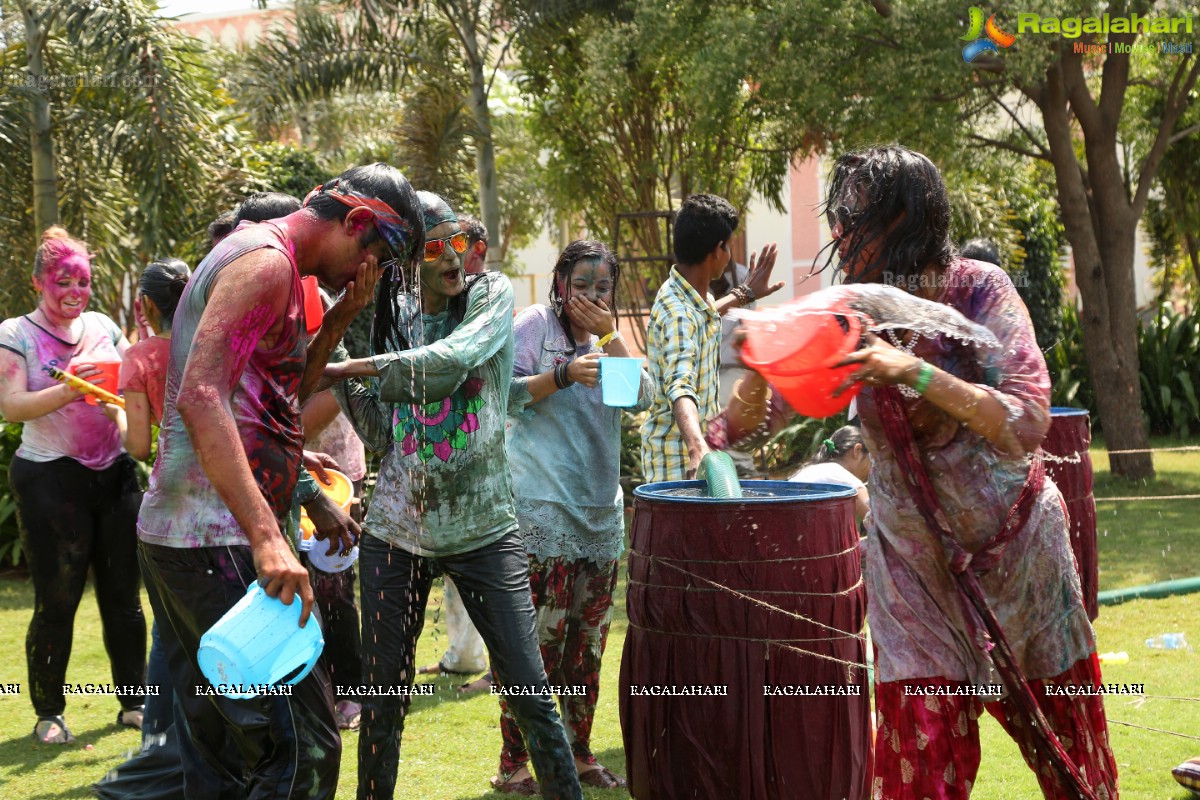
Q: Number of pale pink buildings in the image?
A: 1